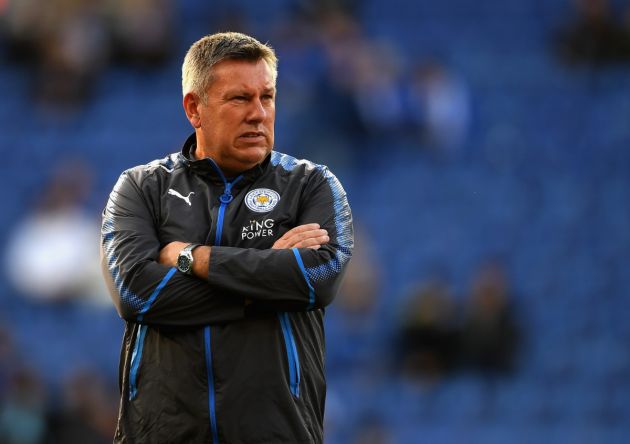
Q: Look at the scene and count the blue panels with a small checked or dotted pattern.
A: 2